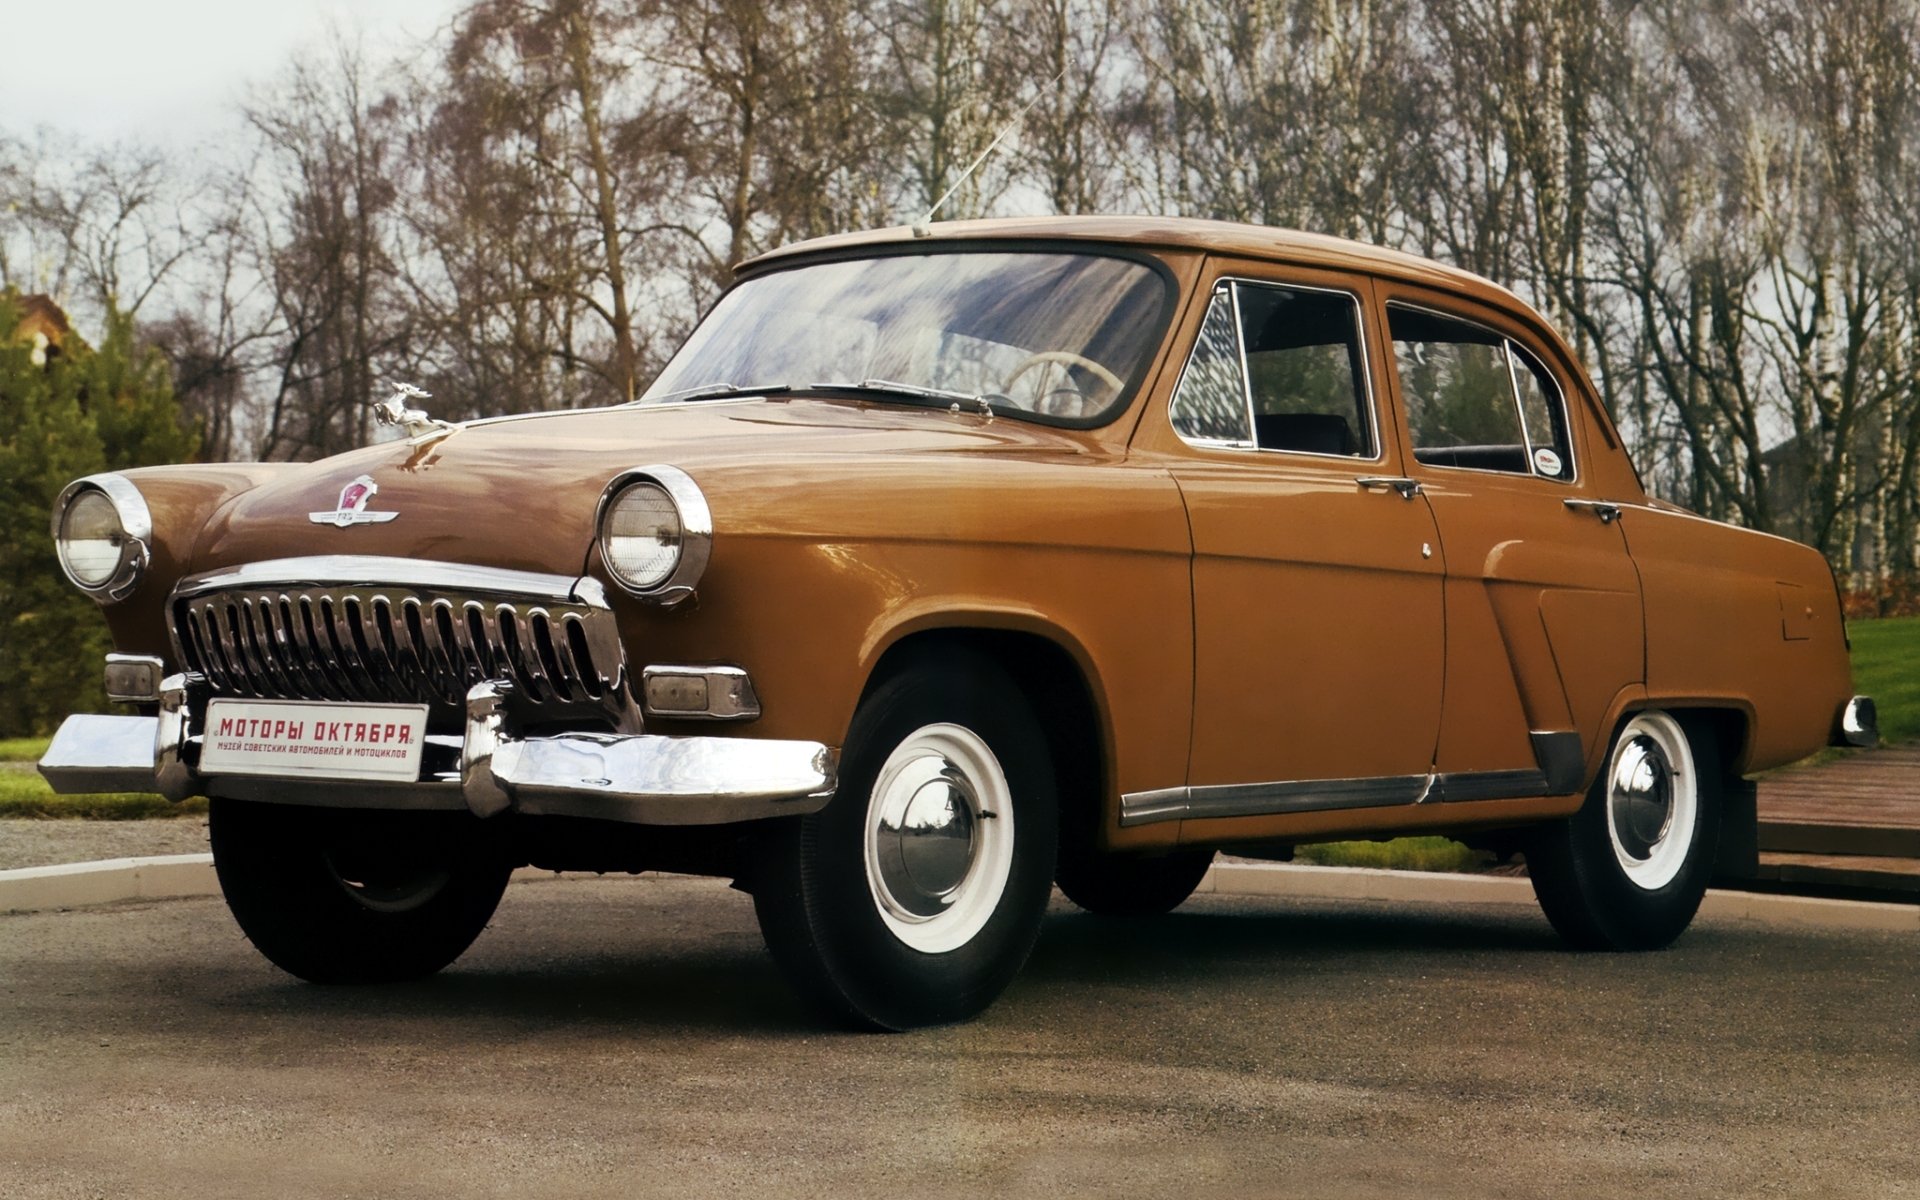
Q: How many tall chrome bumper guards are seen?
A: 2